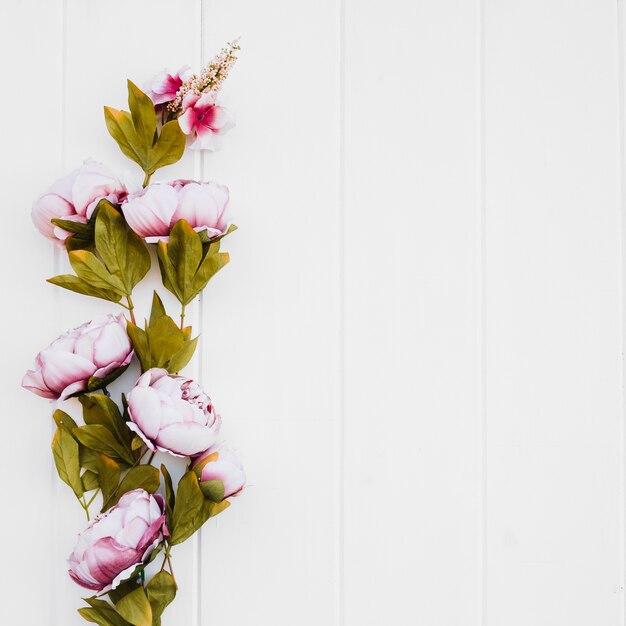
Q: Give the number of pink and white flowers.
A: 8